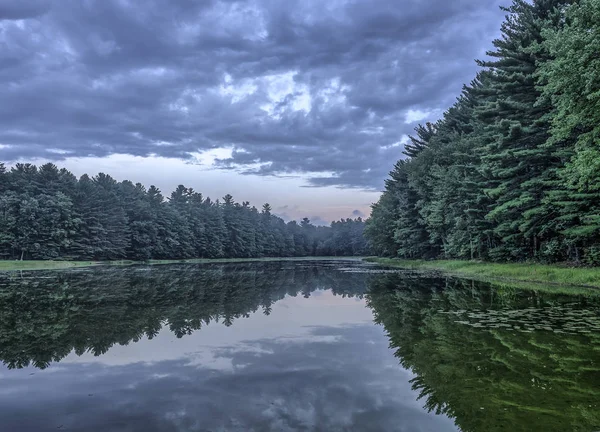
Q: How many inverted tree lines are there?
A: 2